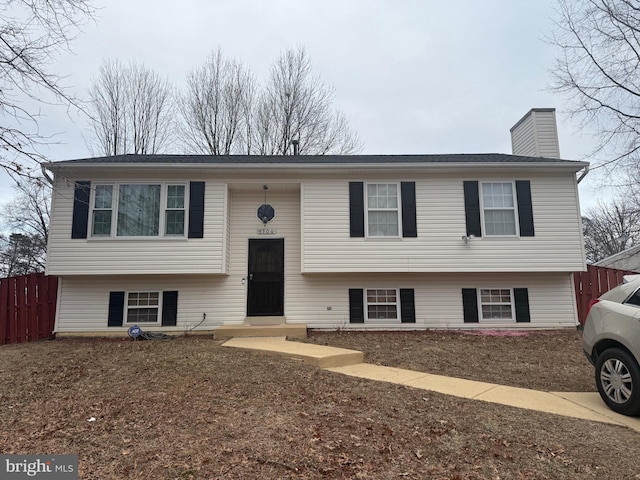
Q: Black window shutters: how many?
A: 12